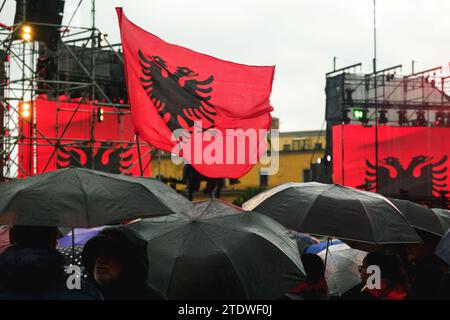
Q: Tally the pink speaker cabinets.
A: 0